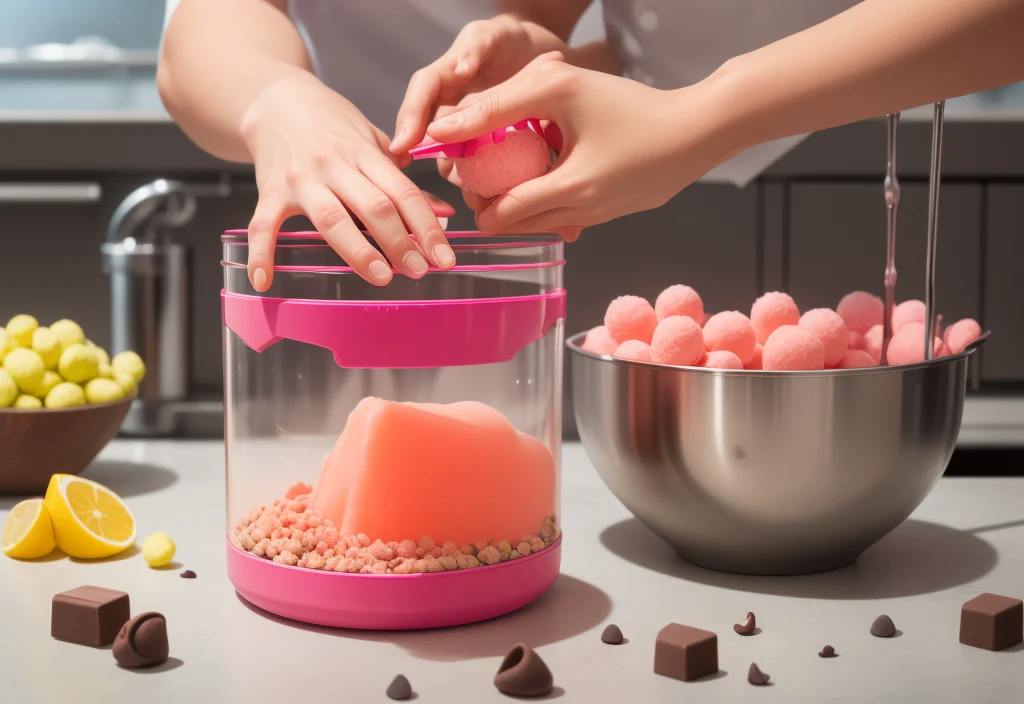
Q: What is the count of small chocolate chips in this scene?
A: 7